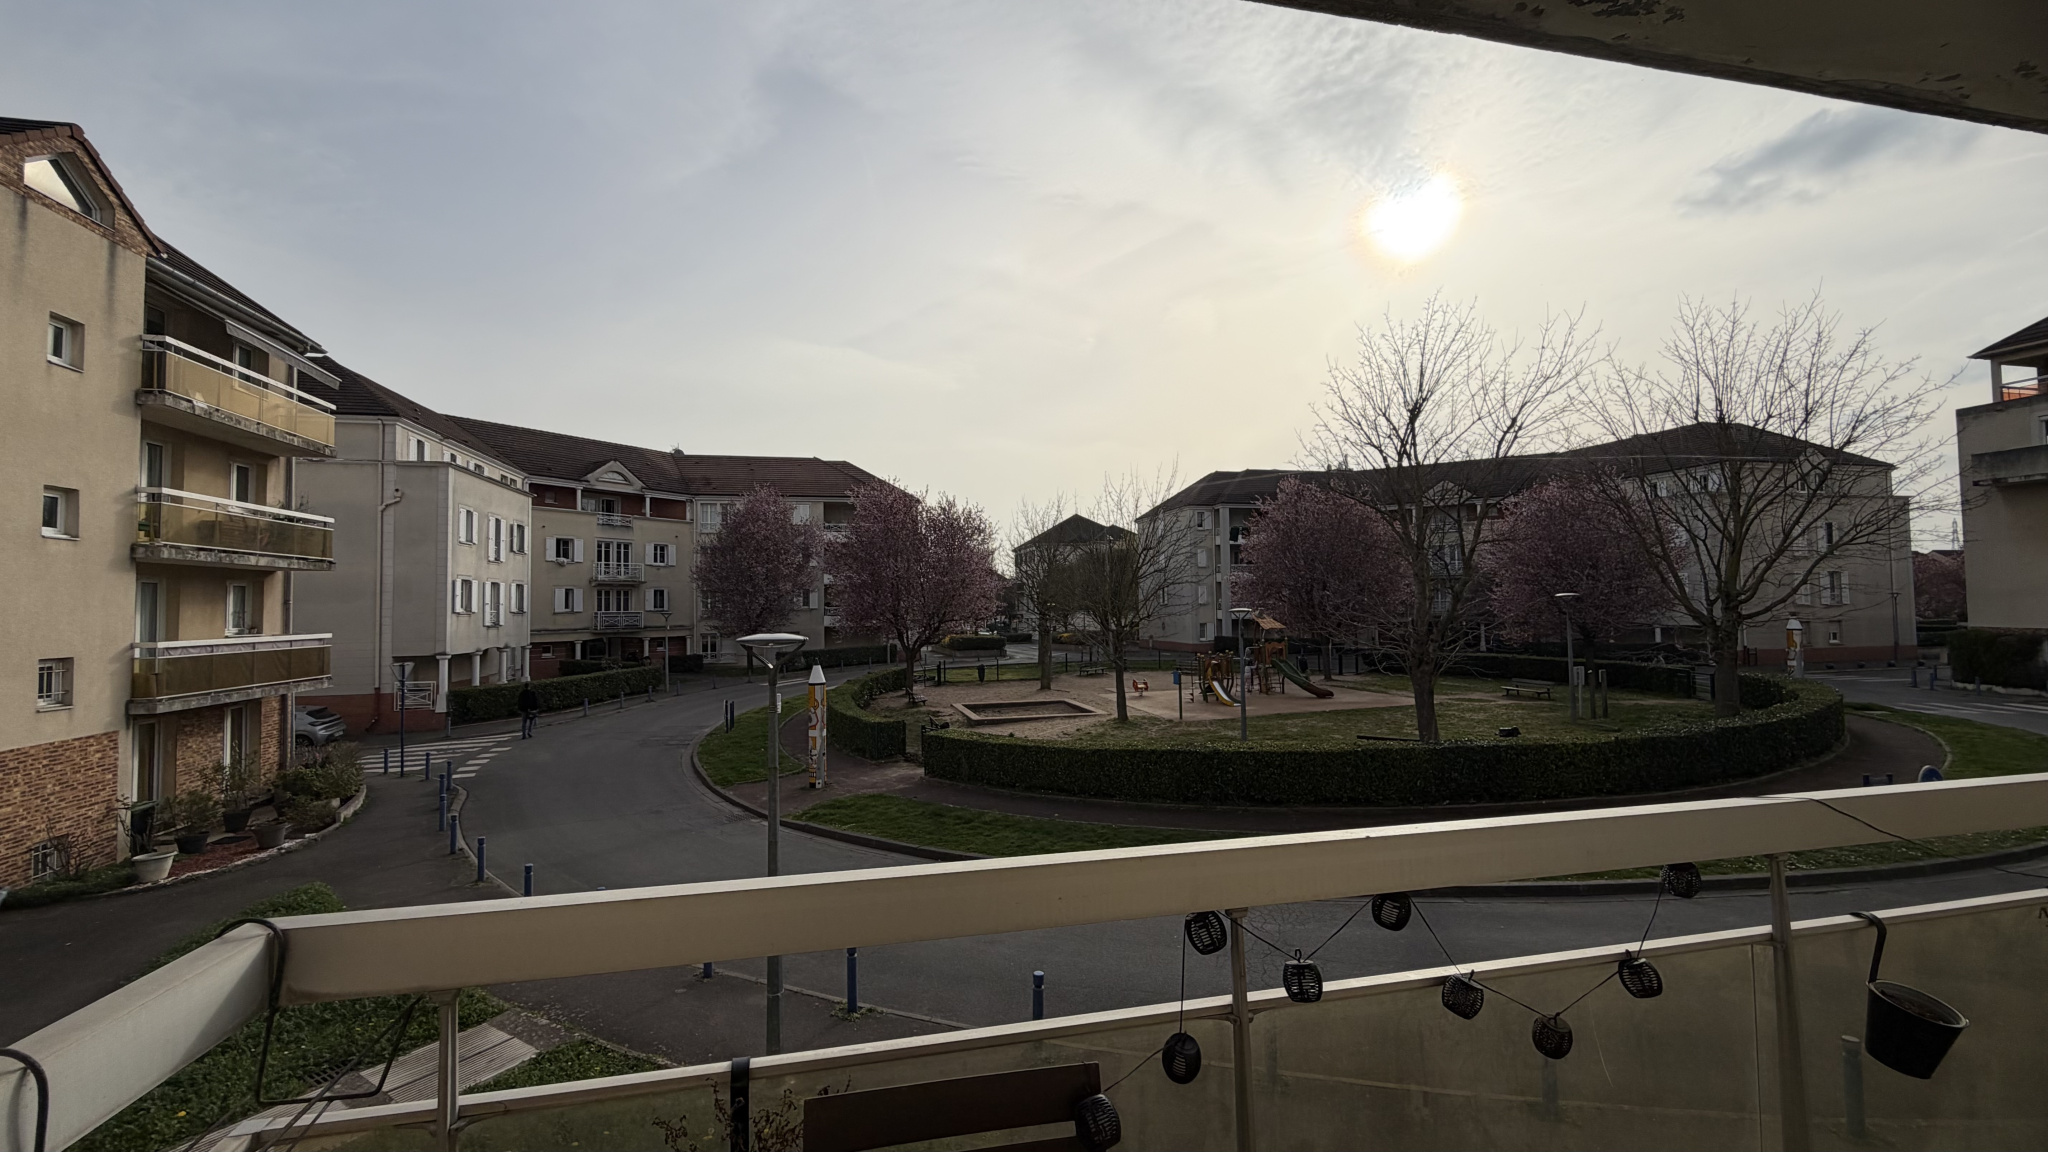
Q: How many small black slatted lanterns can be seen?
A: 9